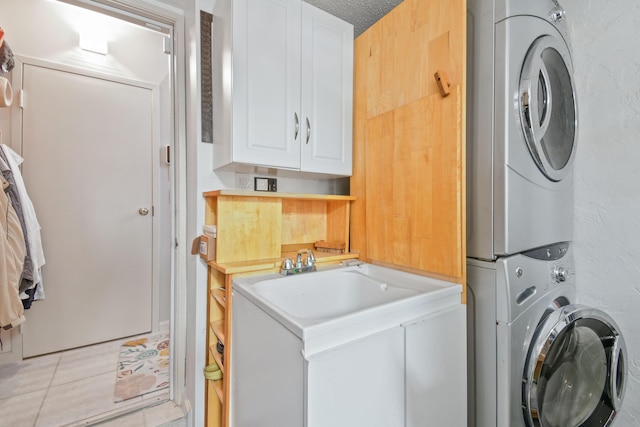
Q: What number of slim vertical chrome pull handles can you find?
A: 2